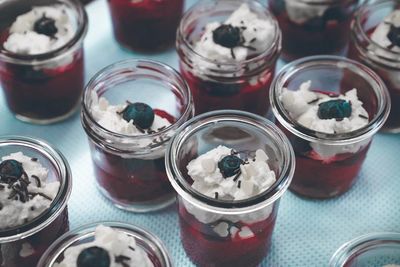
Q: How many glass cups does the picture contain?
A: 11